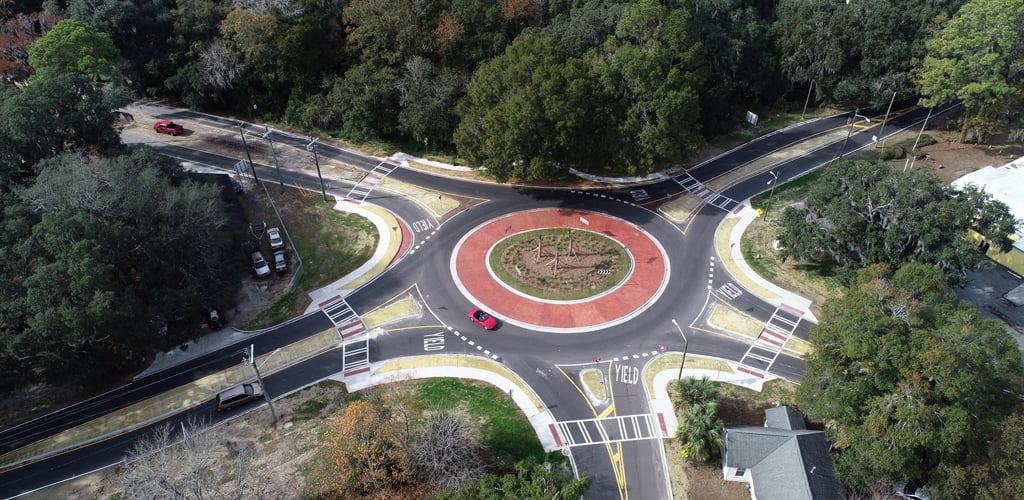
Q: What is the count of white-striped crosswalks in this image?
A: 5